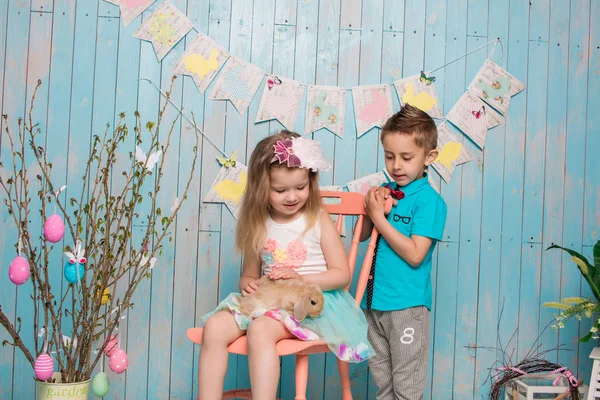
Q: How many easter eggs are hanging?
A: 8